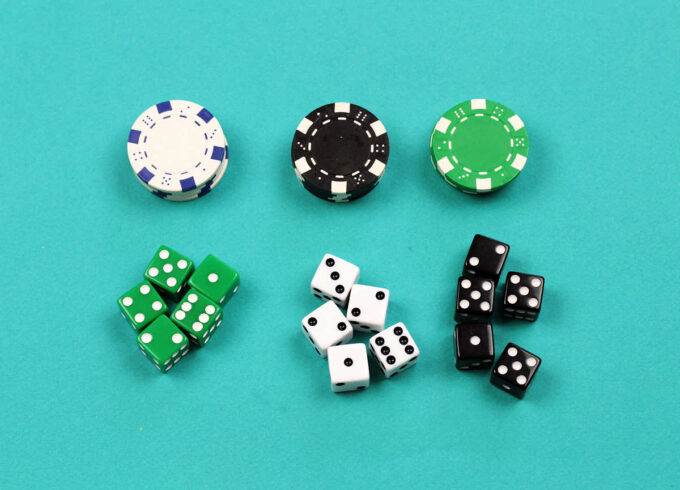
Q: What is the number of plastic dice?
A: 15